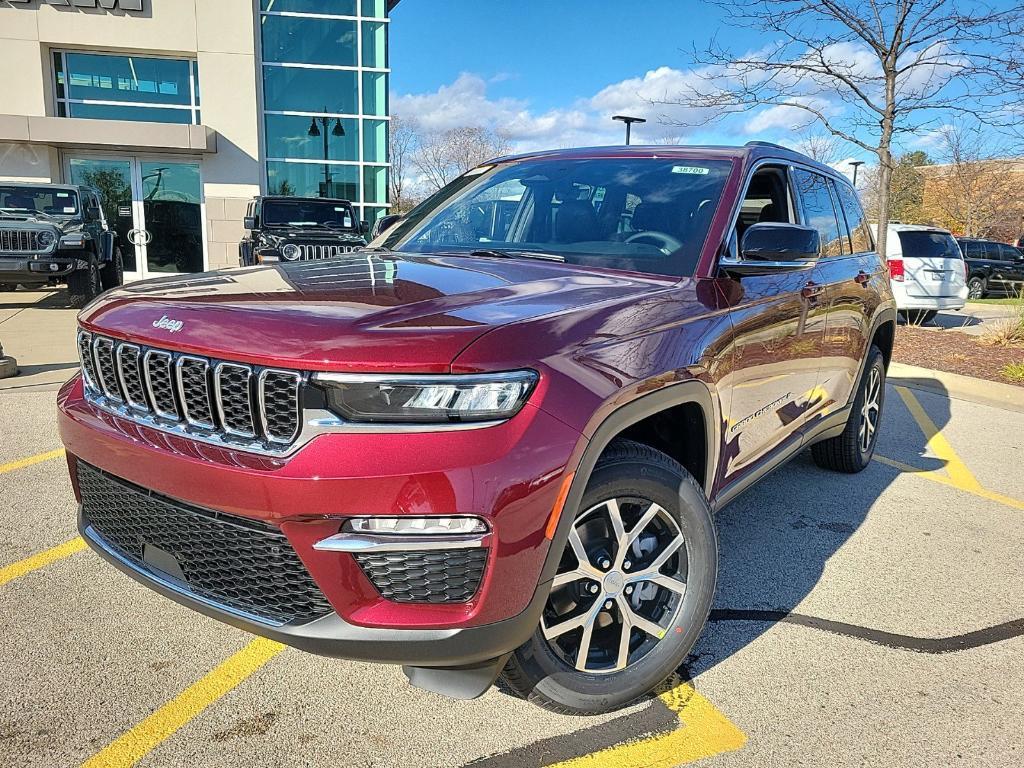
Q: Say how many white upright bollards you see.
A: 0